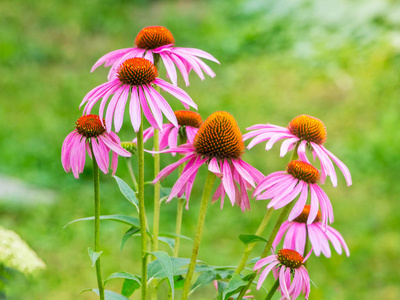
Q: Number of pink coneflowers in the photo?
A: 9